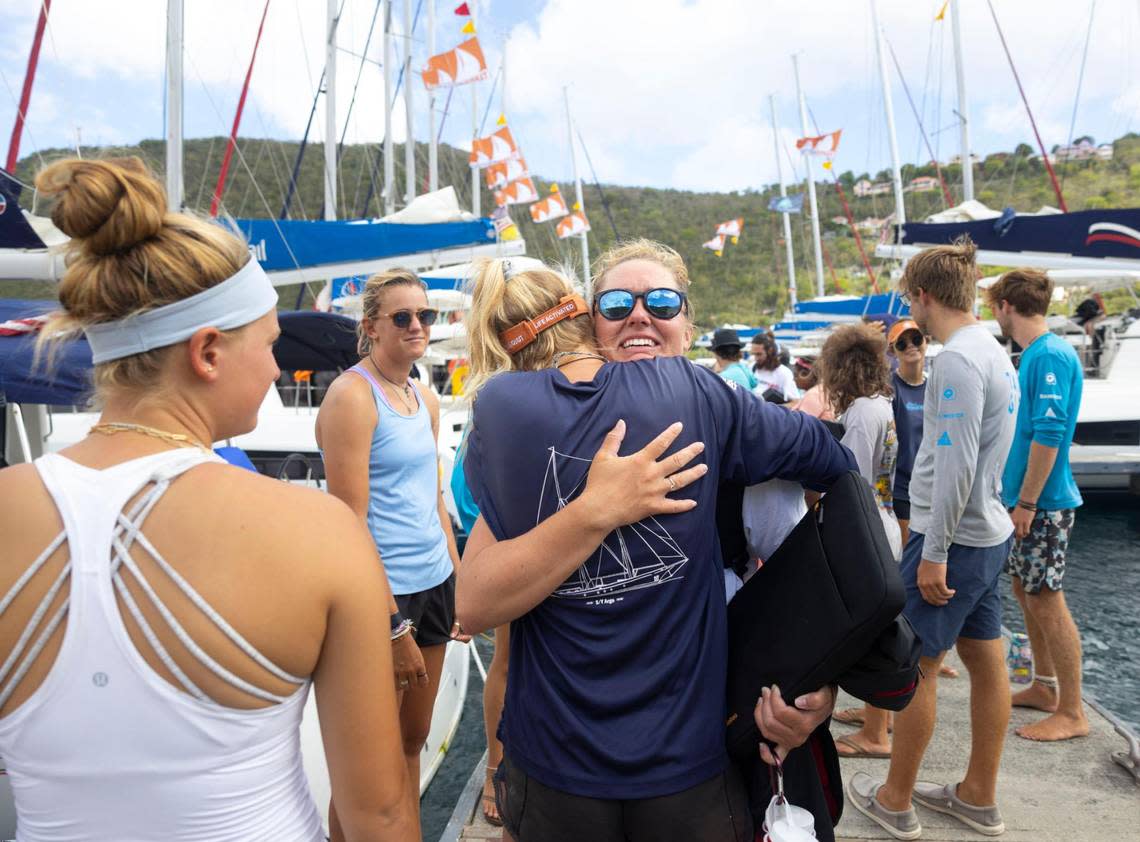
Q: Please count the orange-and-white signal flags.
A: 9